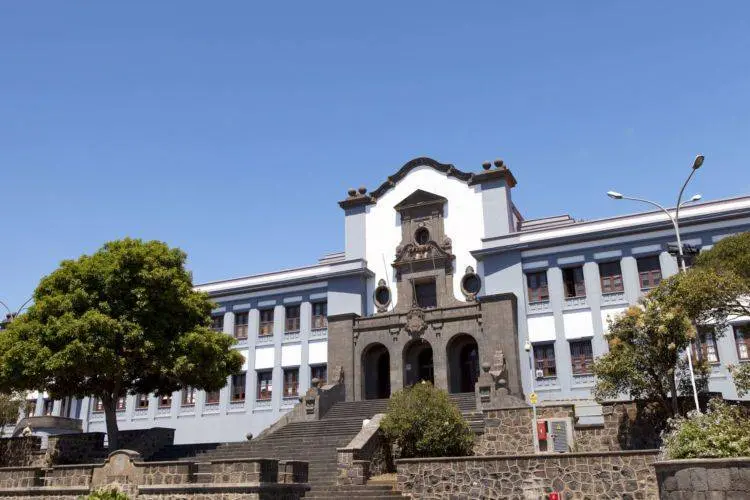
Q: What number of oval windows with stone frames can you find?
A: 3